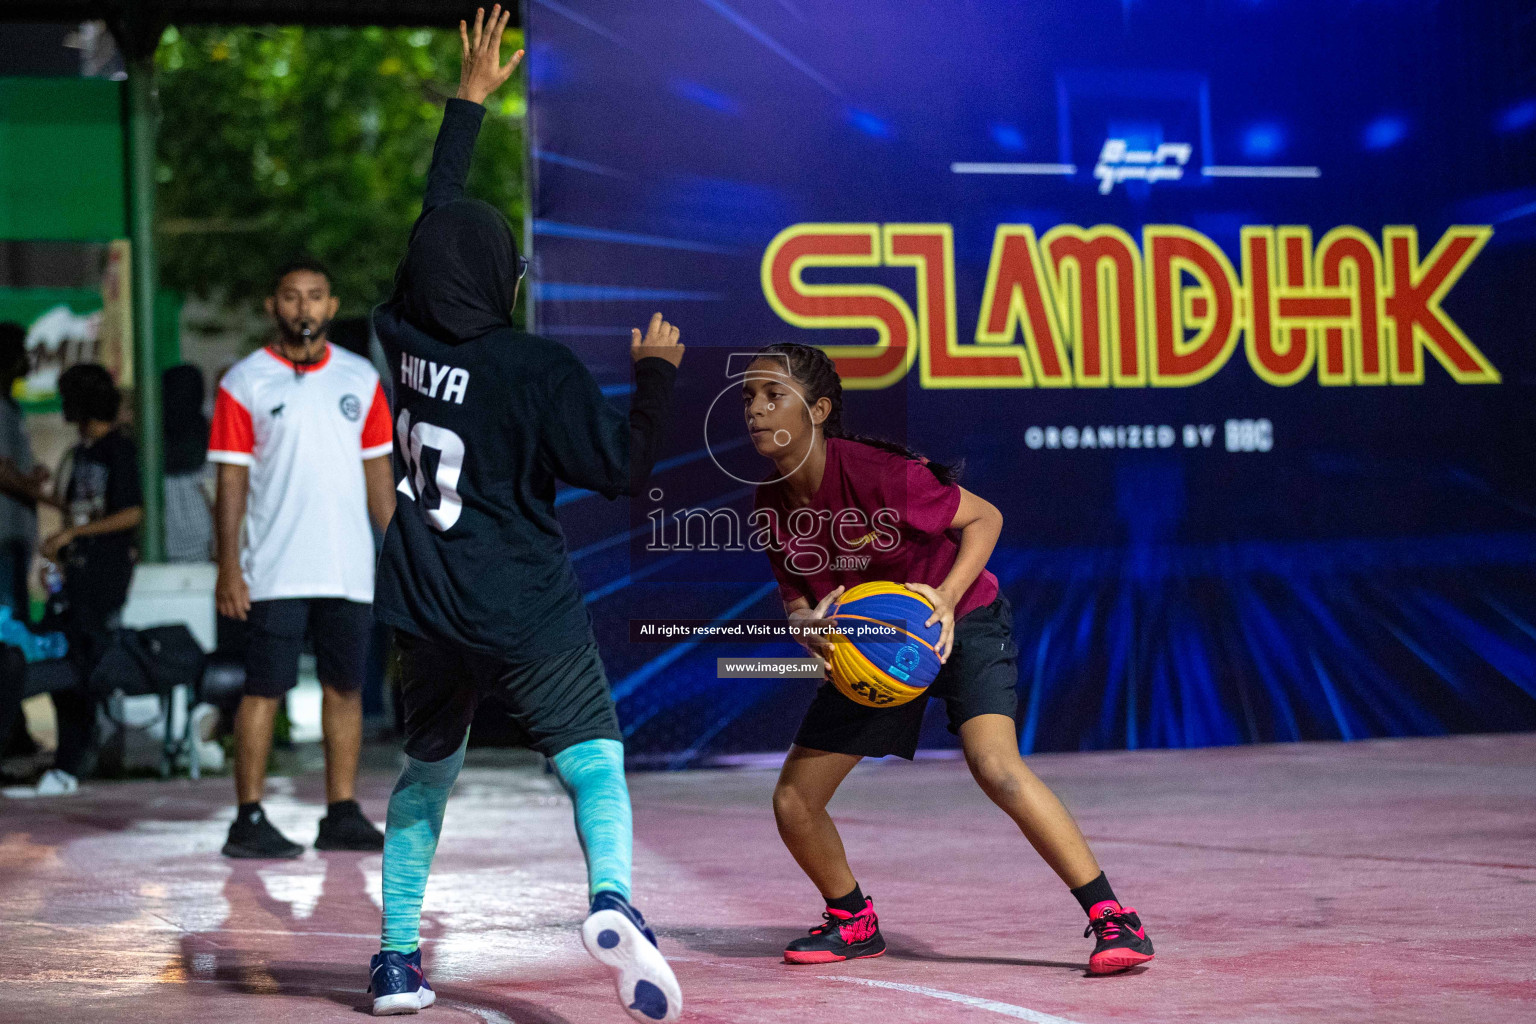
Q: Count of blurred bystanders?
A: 3